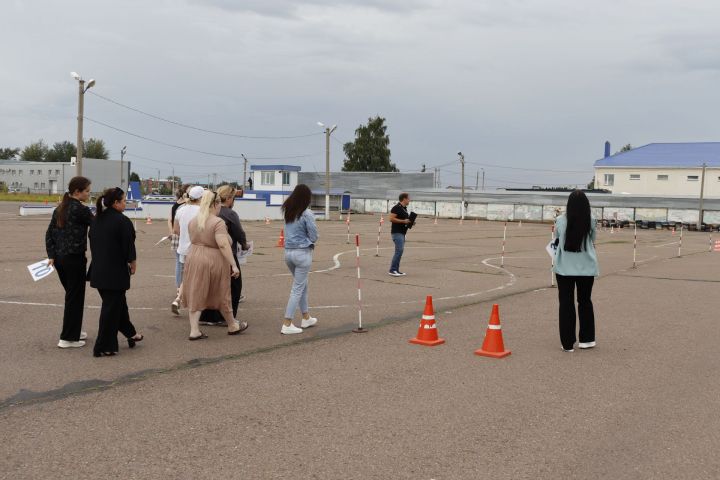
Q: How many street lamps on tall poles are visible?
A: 5